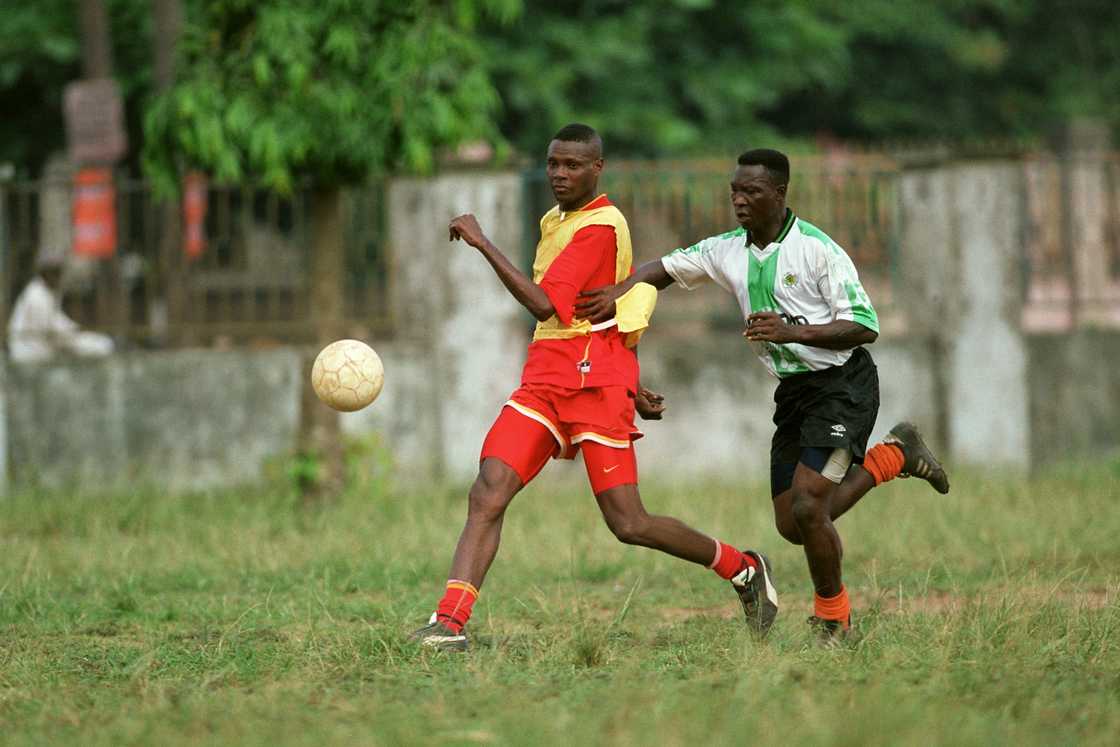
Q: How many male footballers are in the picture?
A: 2